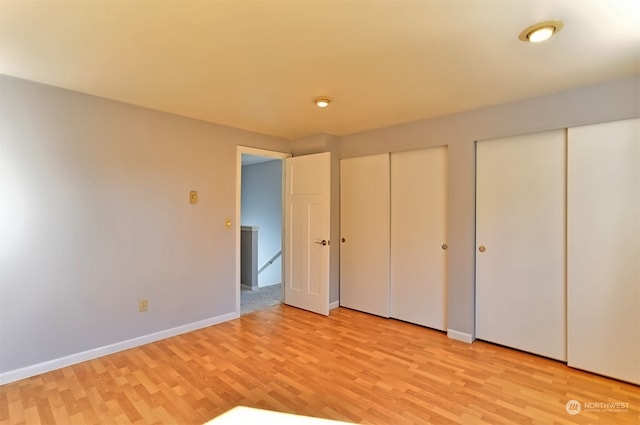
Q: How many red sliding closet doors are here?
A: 0